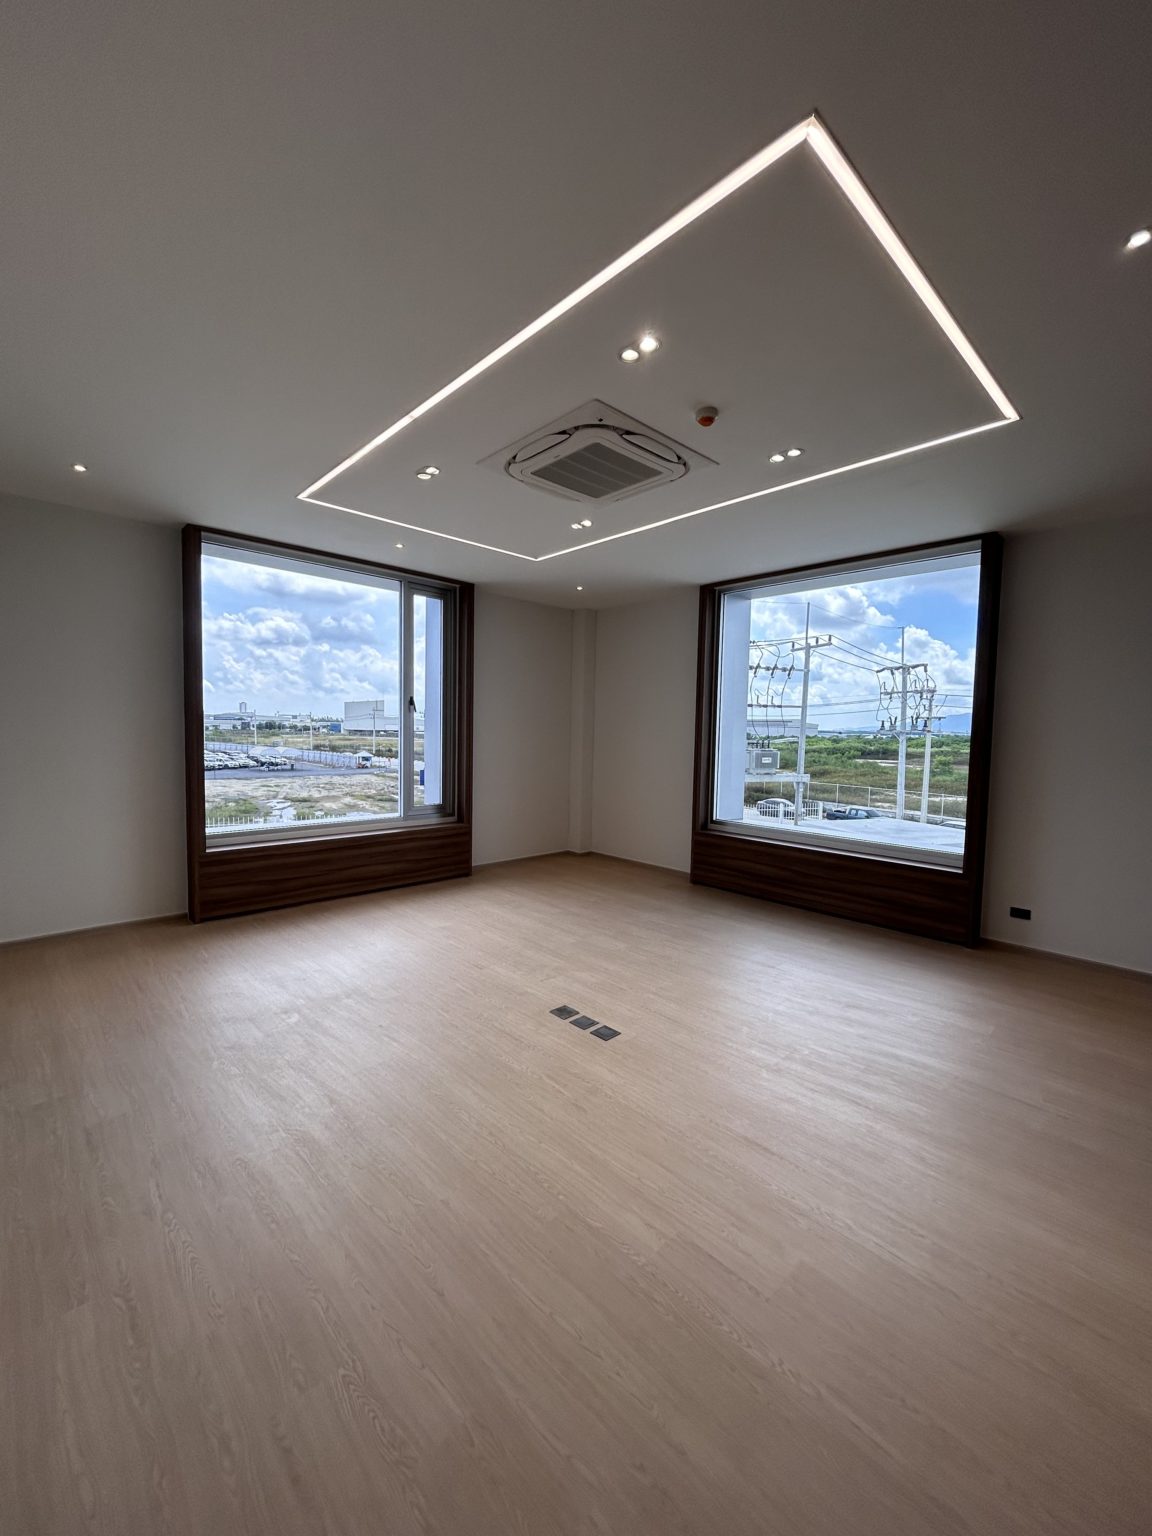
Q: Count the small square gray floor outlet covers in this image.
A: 3